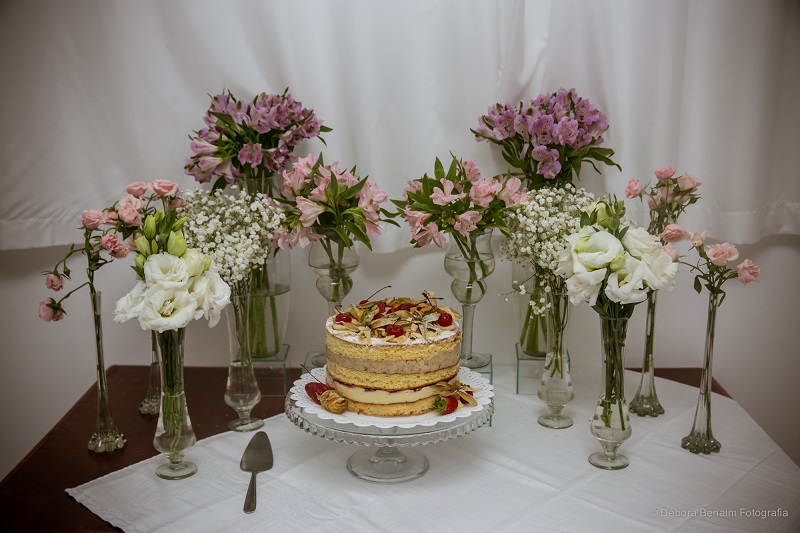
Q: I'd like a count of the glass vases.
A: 12